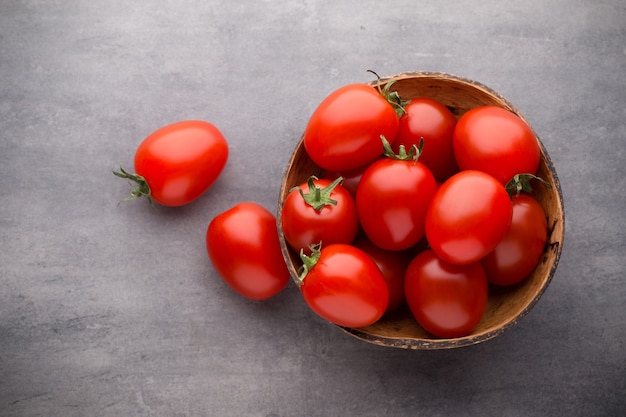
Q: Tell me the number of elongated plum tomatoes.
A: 13